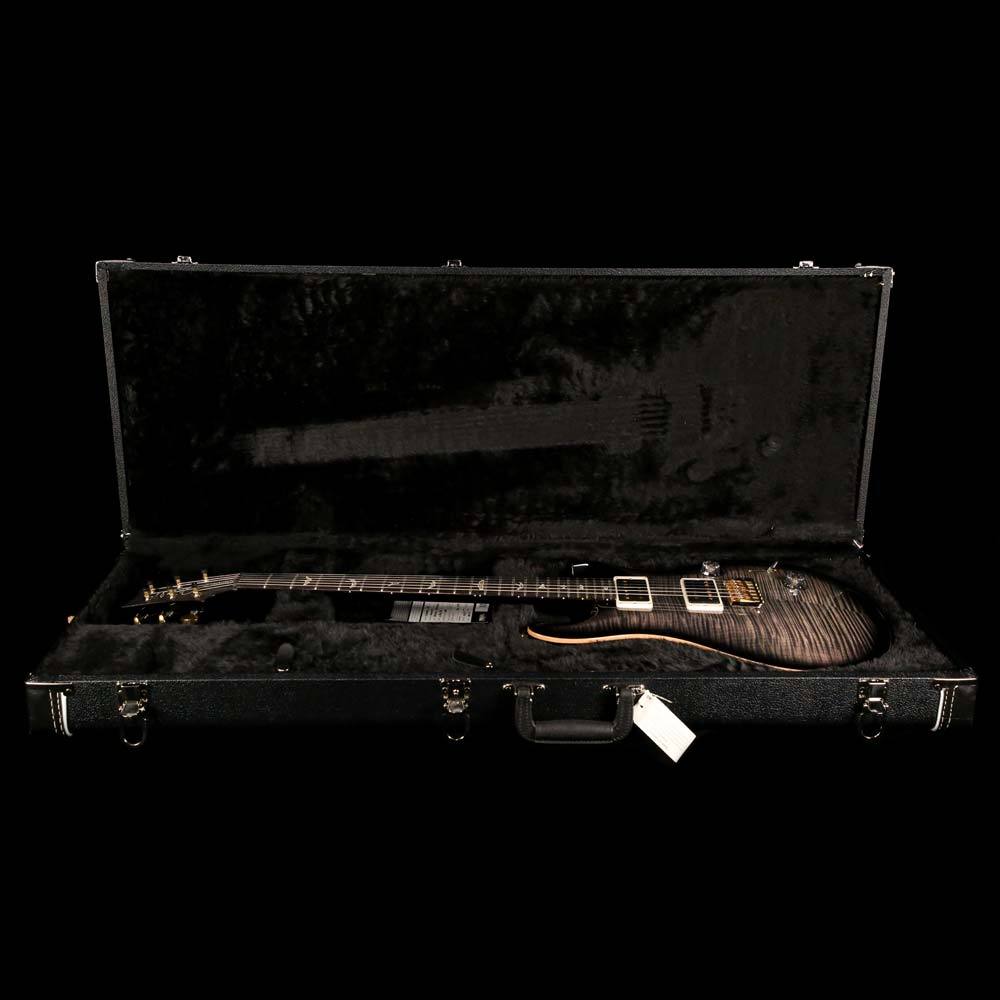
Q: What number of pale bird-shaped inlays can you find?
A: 10